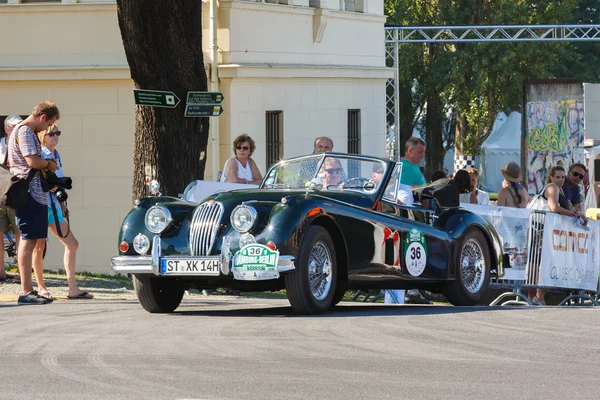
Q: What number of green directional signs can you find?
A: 3